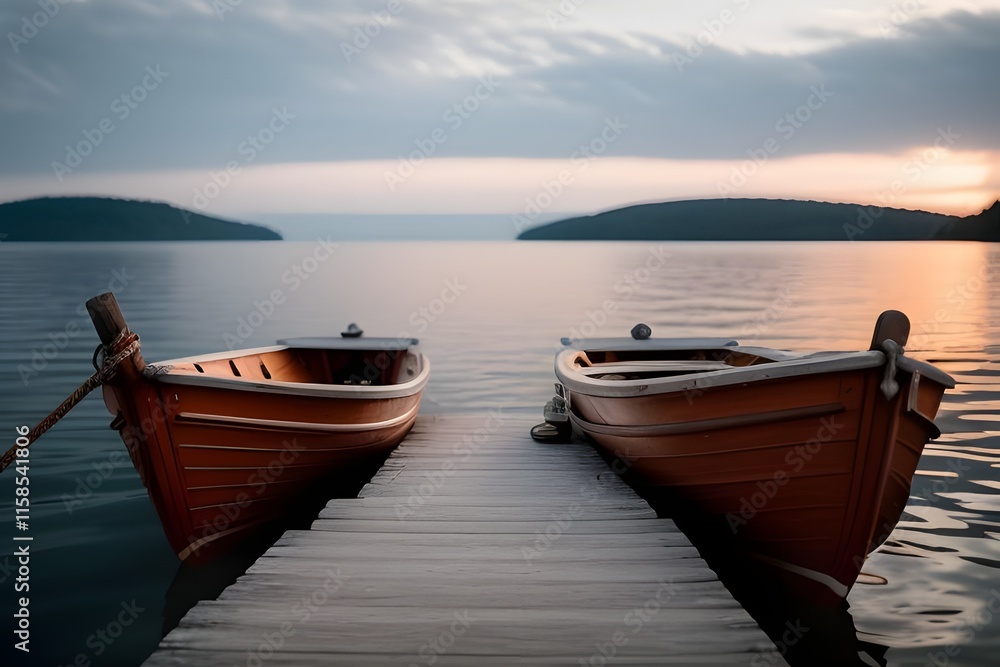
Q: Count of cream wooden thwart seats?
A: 1